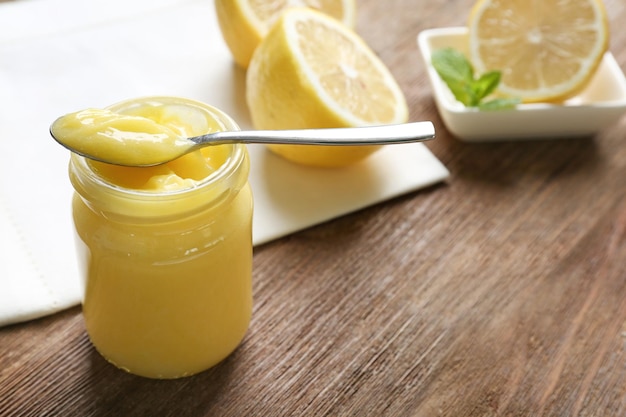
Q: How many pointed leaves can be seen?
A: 3